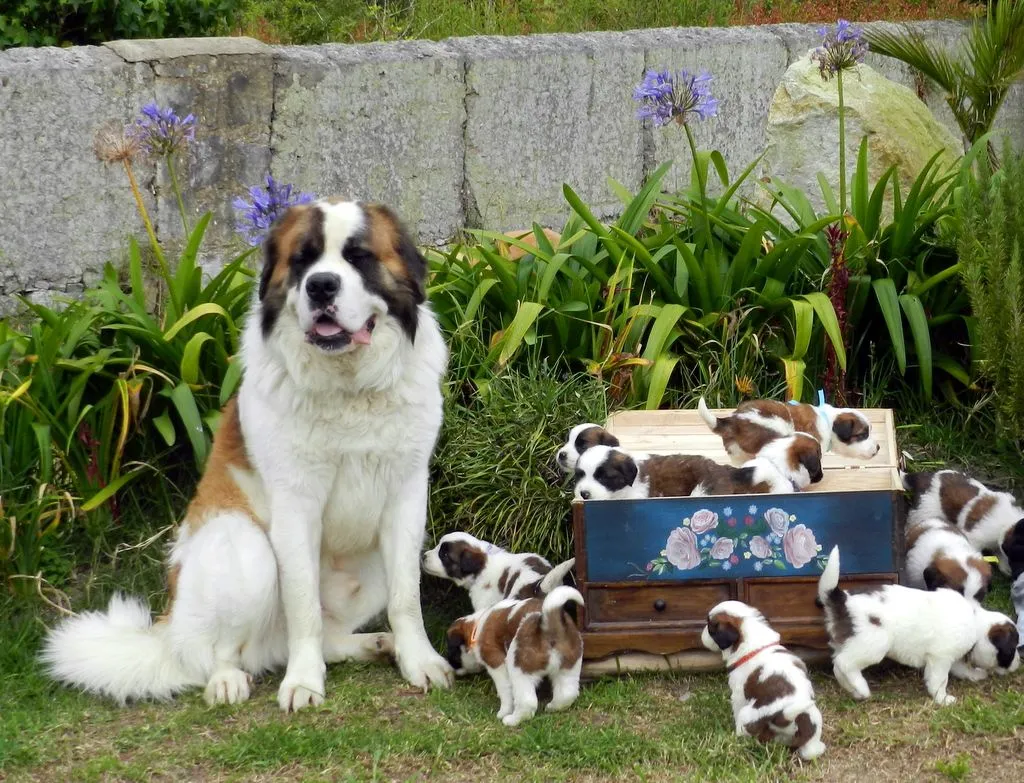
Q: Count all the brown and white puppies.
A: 10